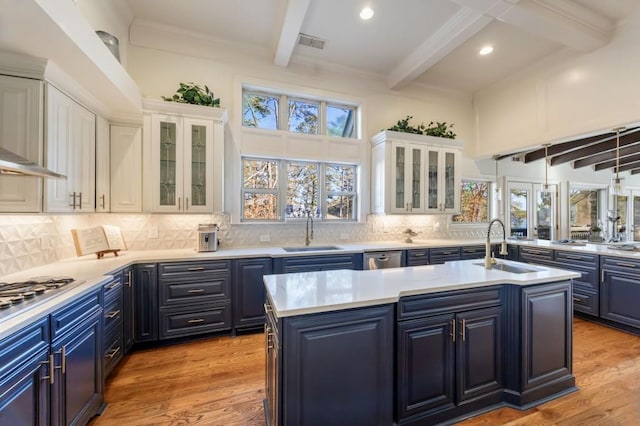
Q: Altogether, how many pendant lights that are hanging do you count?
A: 3